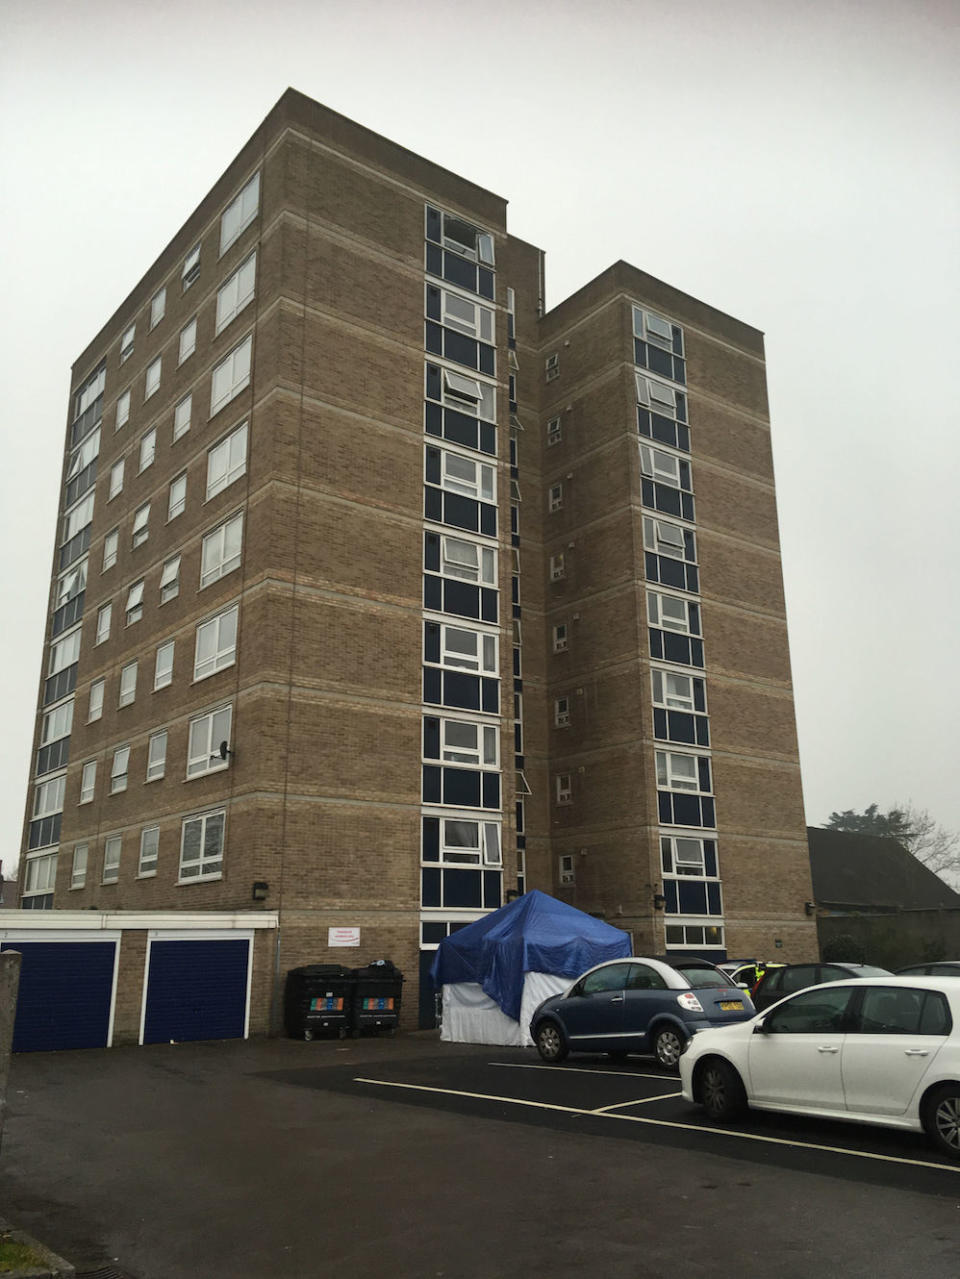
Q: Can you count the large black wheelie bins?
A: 2